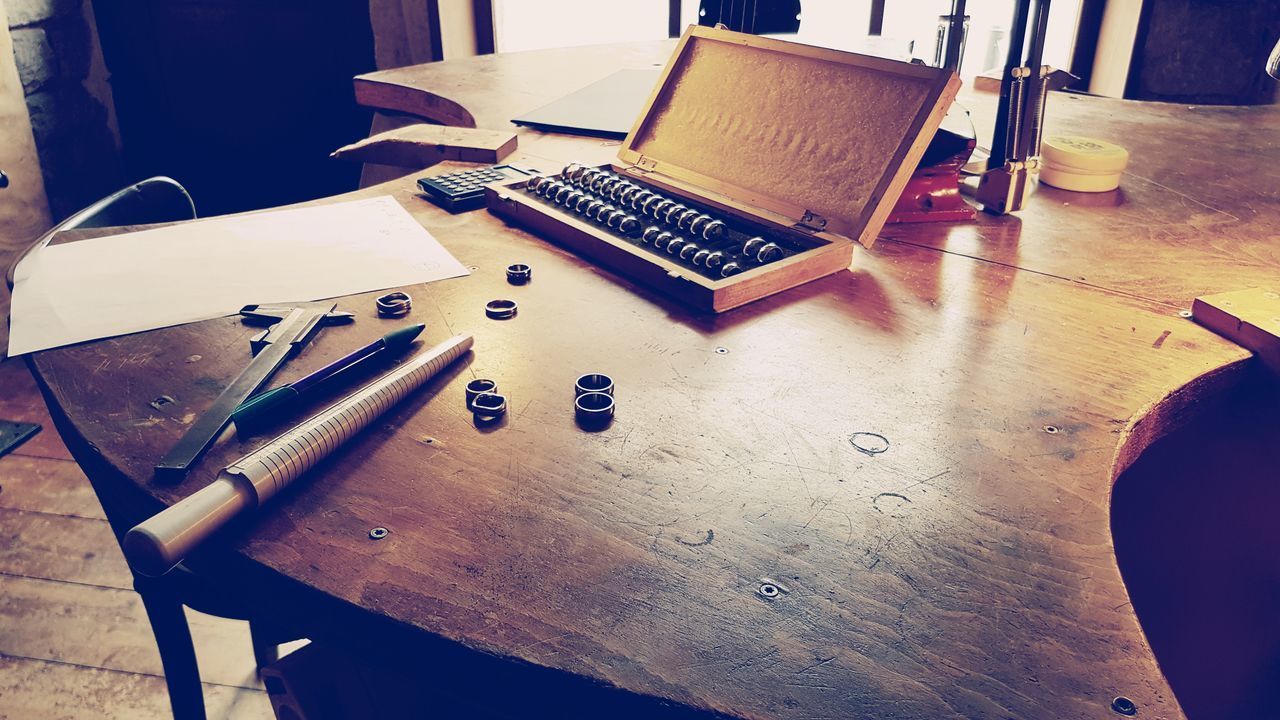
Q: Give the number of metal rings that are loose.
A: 7